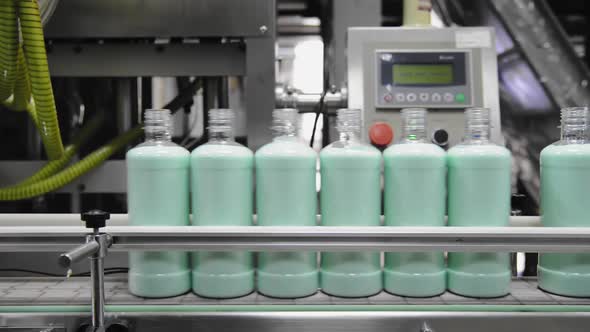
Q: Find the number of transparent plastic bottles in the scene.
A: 7